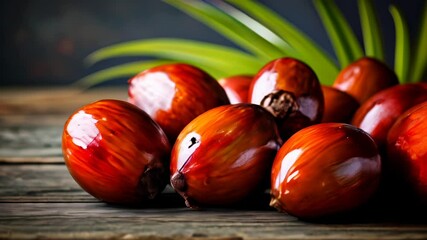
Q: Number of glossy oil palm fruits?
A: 10